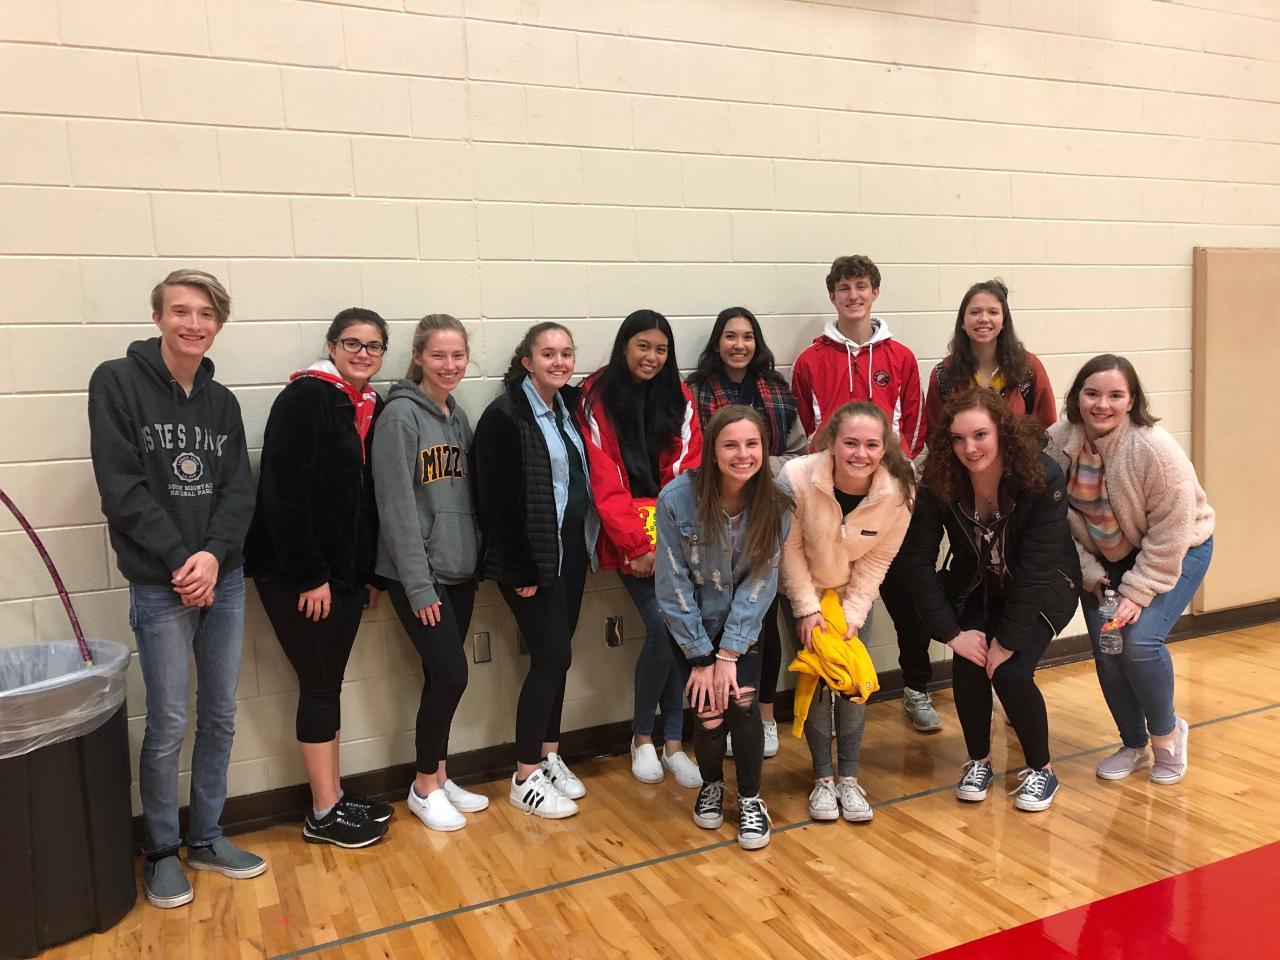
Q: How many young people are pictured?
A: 12